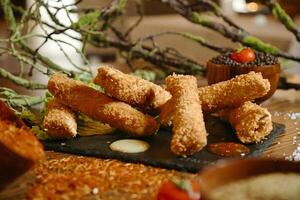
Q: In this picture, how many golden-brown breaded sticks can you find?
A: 6